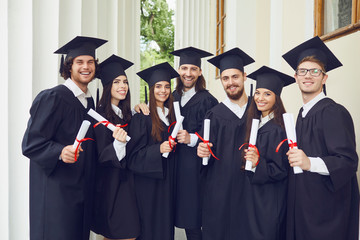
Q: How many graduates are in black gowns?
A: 7